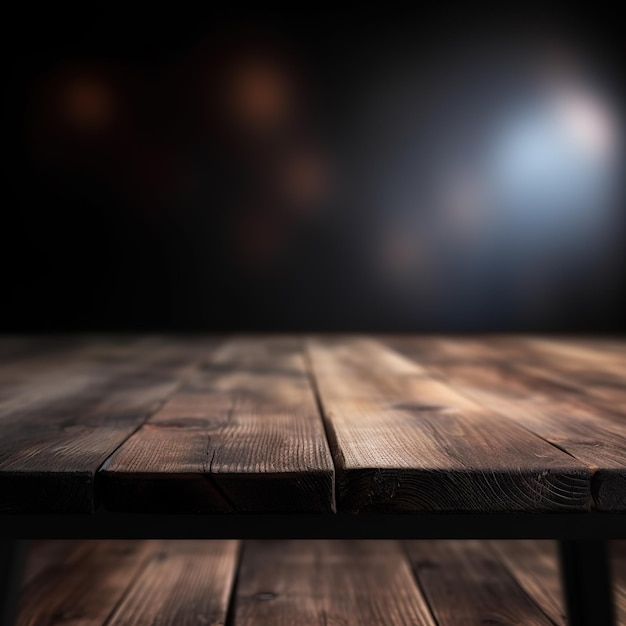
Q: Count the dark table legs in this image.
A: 2